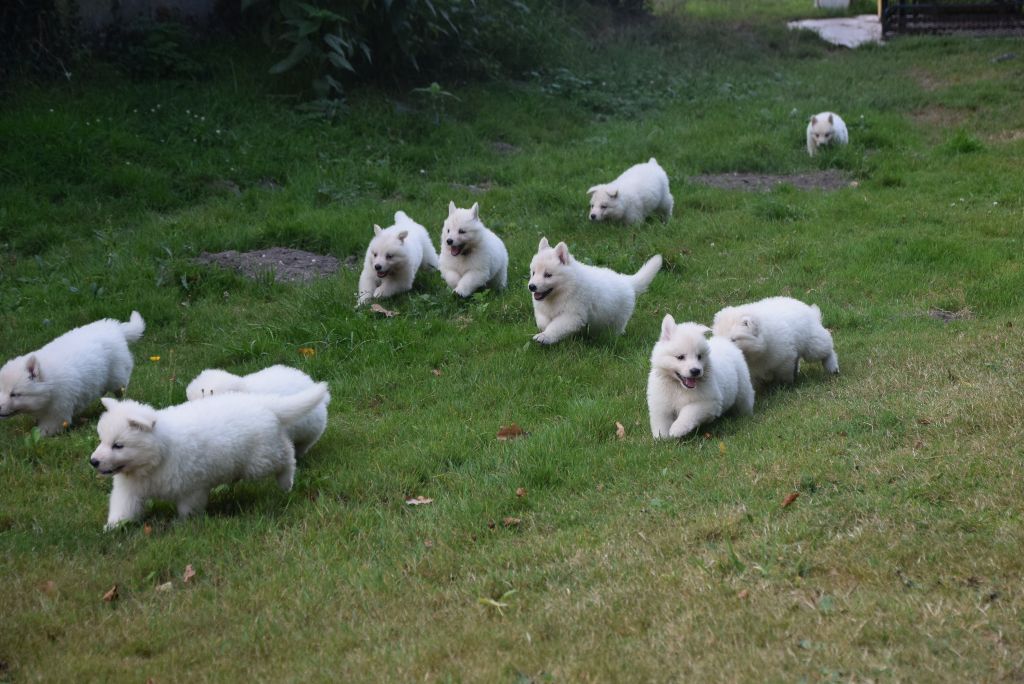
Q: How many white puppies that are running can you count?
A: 10